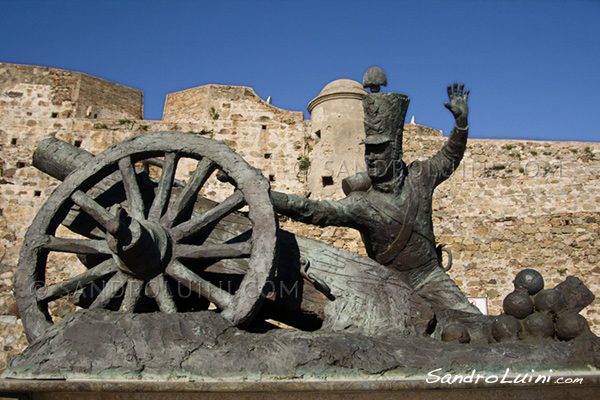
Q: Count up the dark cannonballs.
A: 7